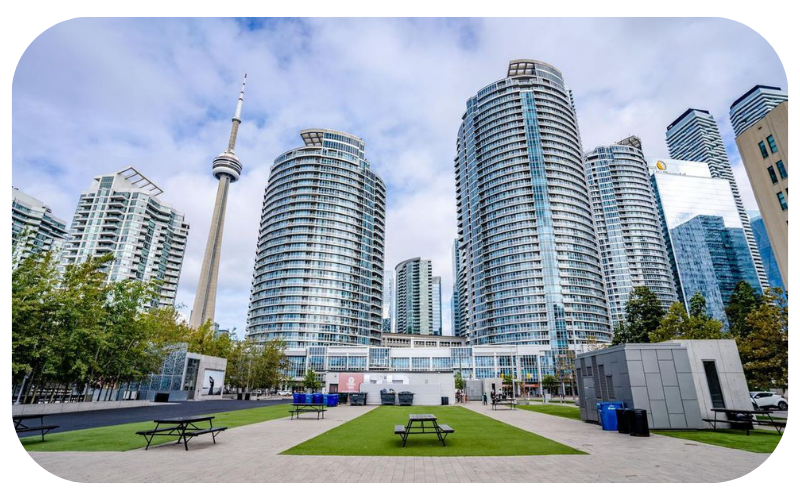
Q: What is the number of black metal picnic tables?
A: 6